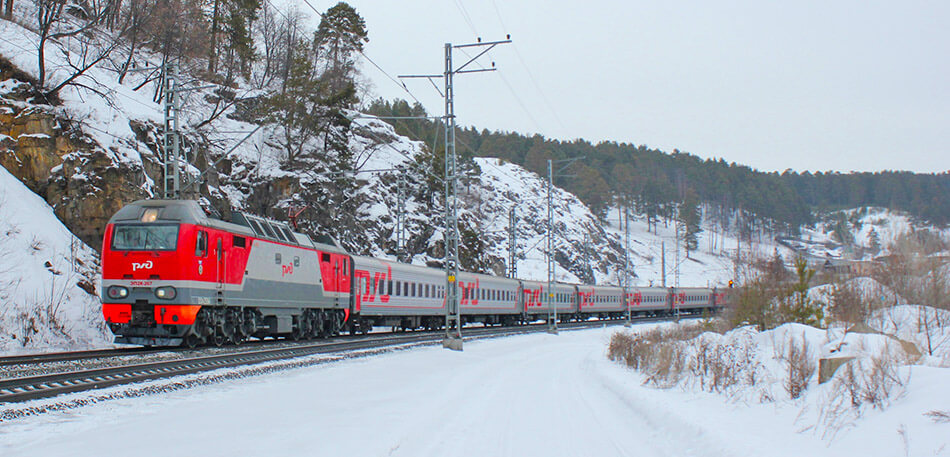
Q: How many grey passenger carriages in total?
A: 7